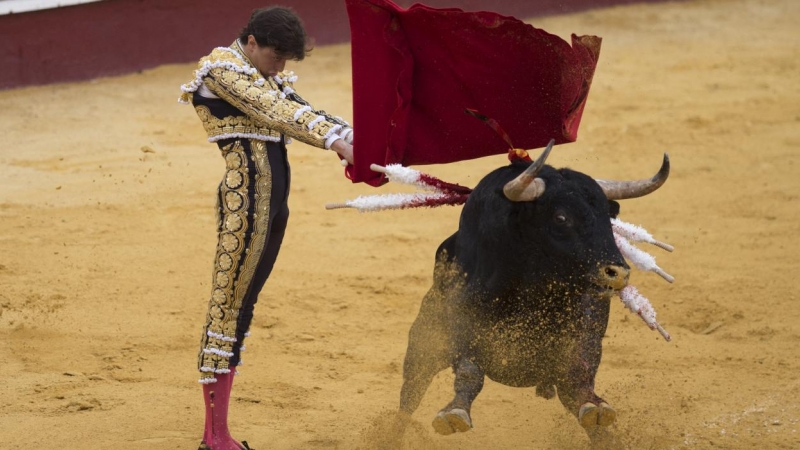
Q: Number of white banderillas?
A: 5